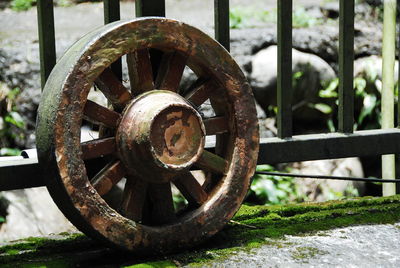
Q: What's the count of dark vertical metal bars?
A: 6